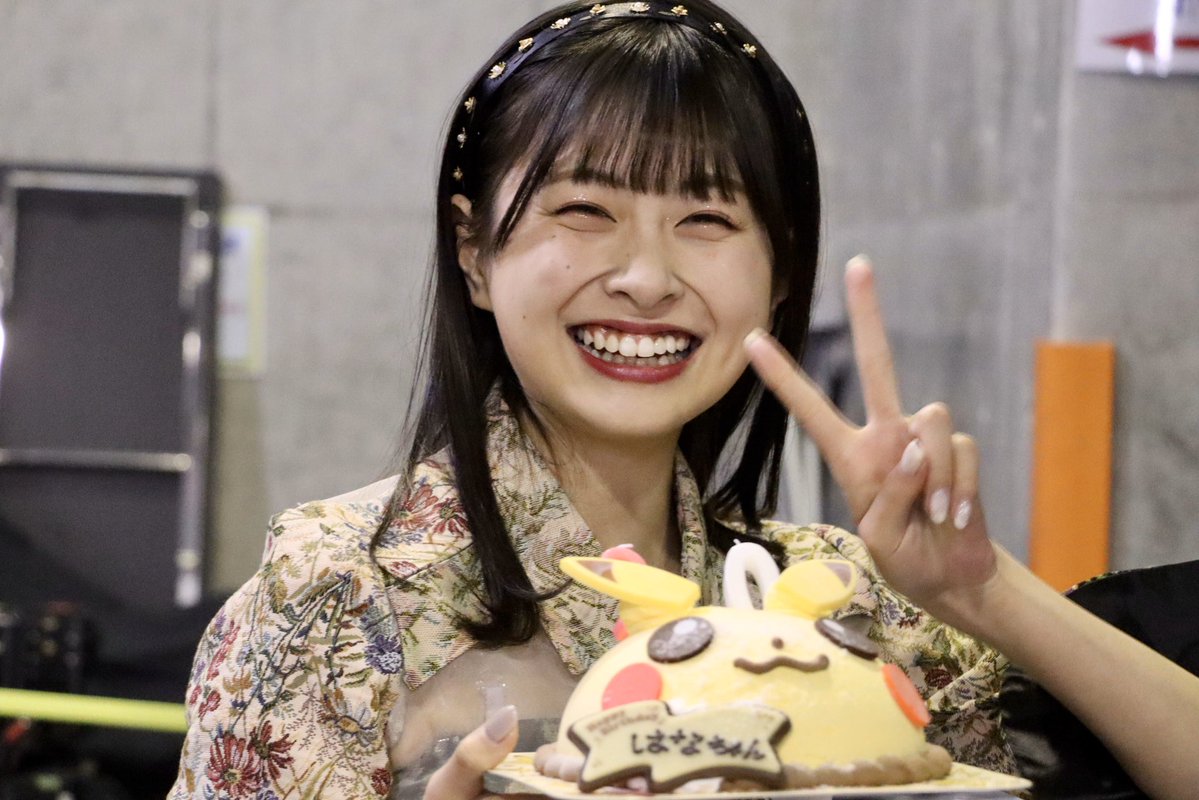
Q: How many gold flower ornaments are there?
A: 11